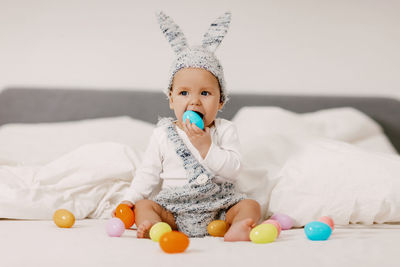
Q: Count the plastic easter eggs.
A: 12